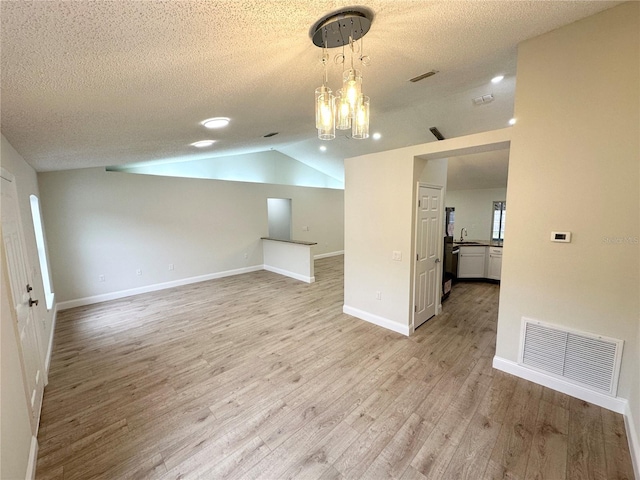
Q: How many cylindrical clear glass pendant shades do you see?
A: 5